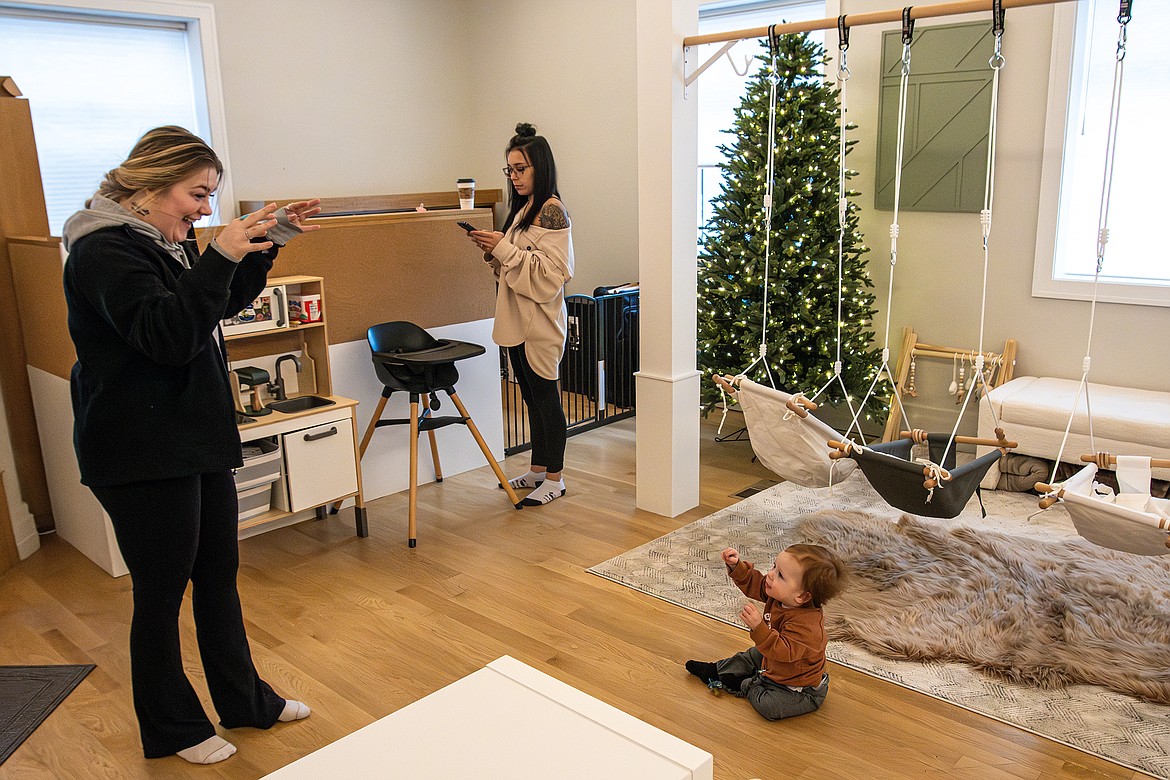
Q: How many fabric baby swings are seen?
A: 3